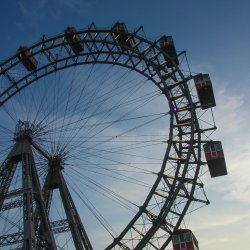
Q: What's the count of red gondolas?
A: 7